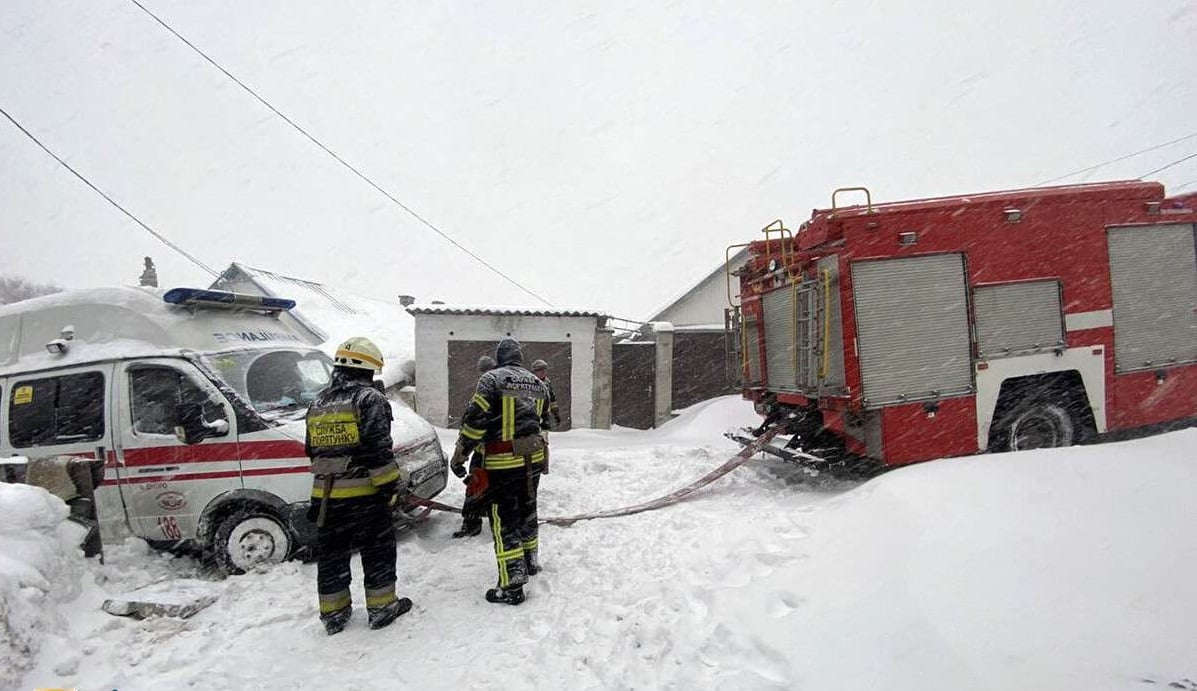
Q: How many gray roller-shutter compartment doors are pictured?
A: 4